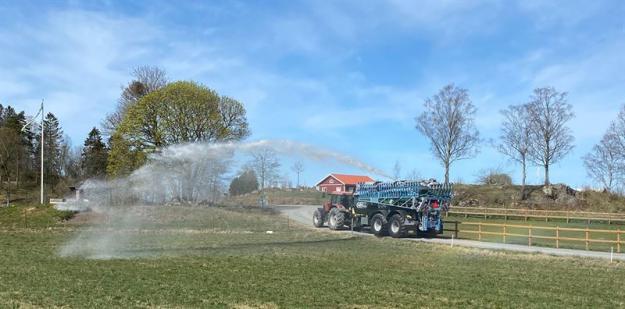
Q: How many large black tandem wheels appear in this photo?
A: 2